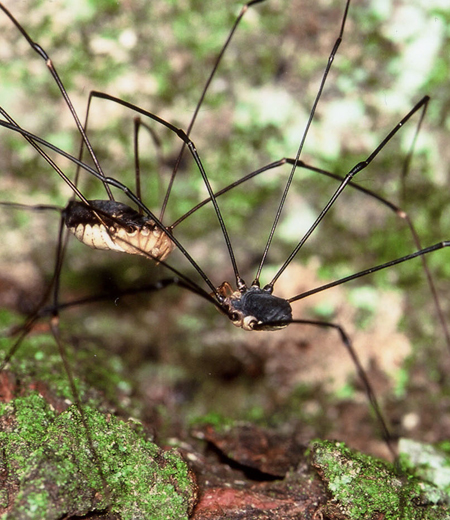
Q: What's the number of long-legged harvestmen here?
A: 2